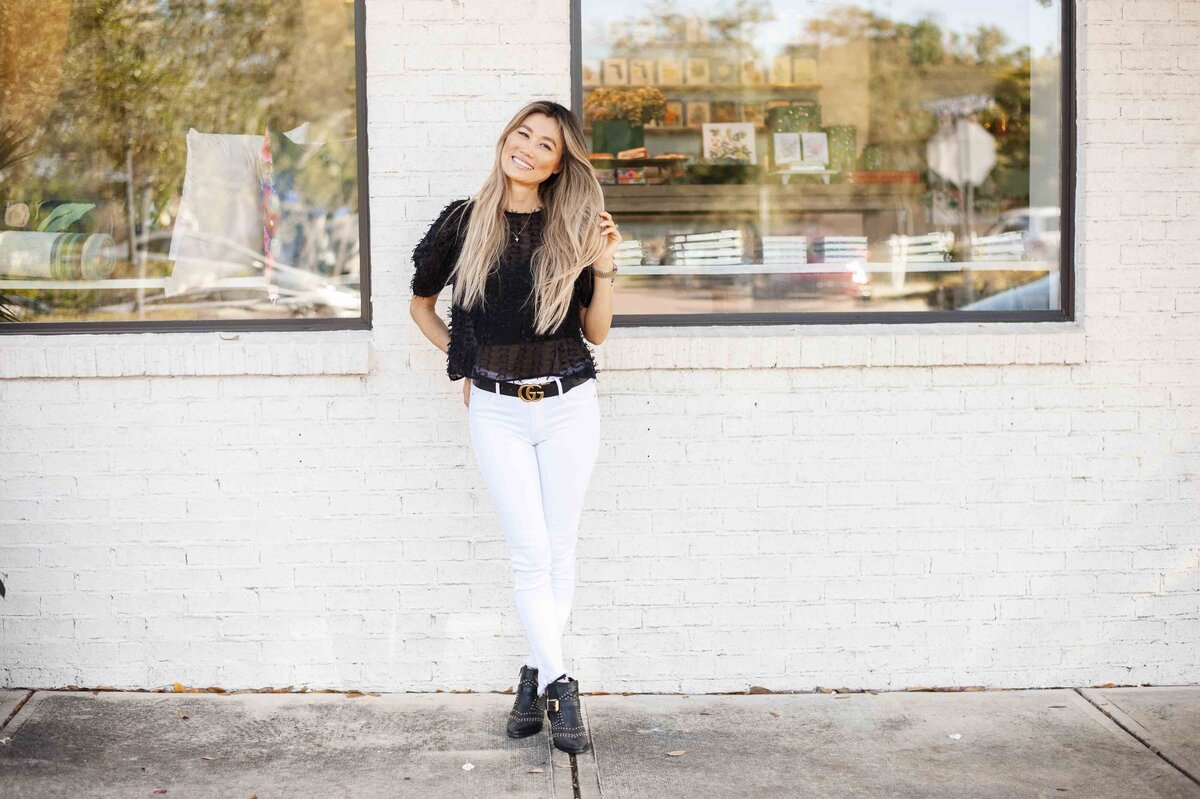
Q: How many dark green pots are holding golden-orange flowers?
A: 1